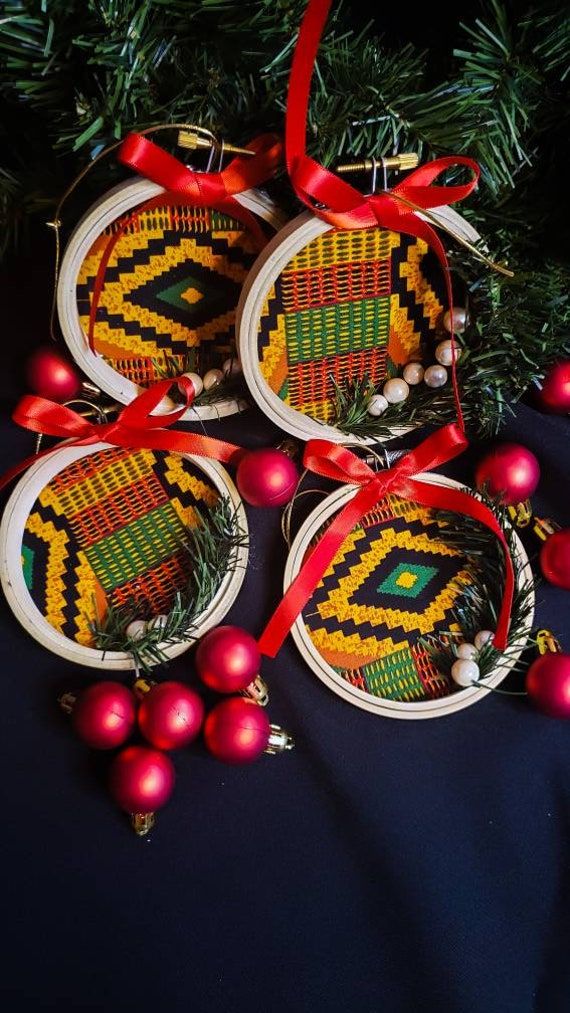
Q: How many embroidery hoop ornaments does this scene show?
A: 4